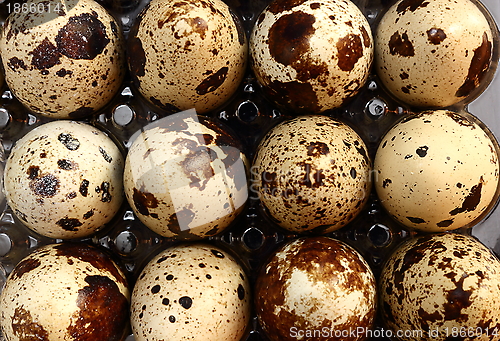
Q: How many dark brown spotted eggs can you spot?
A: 12